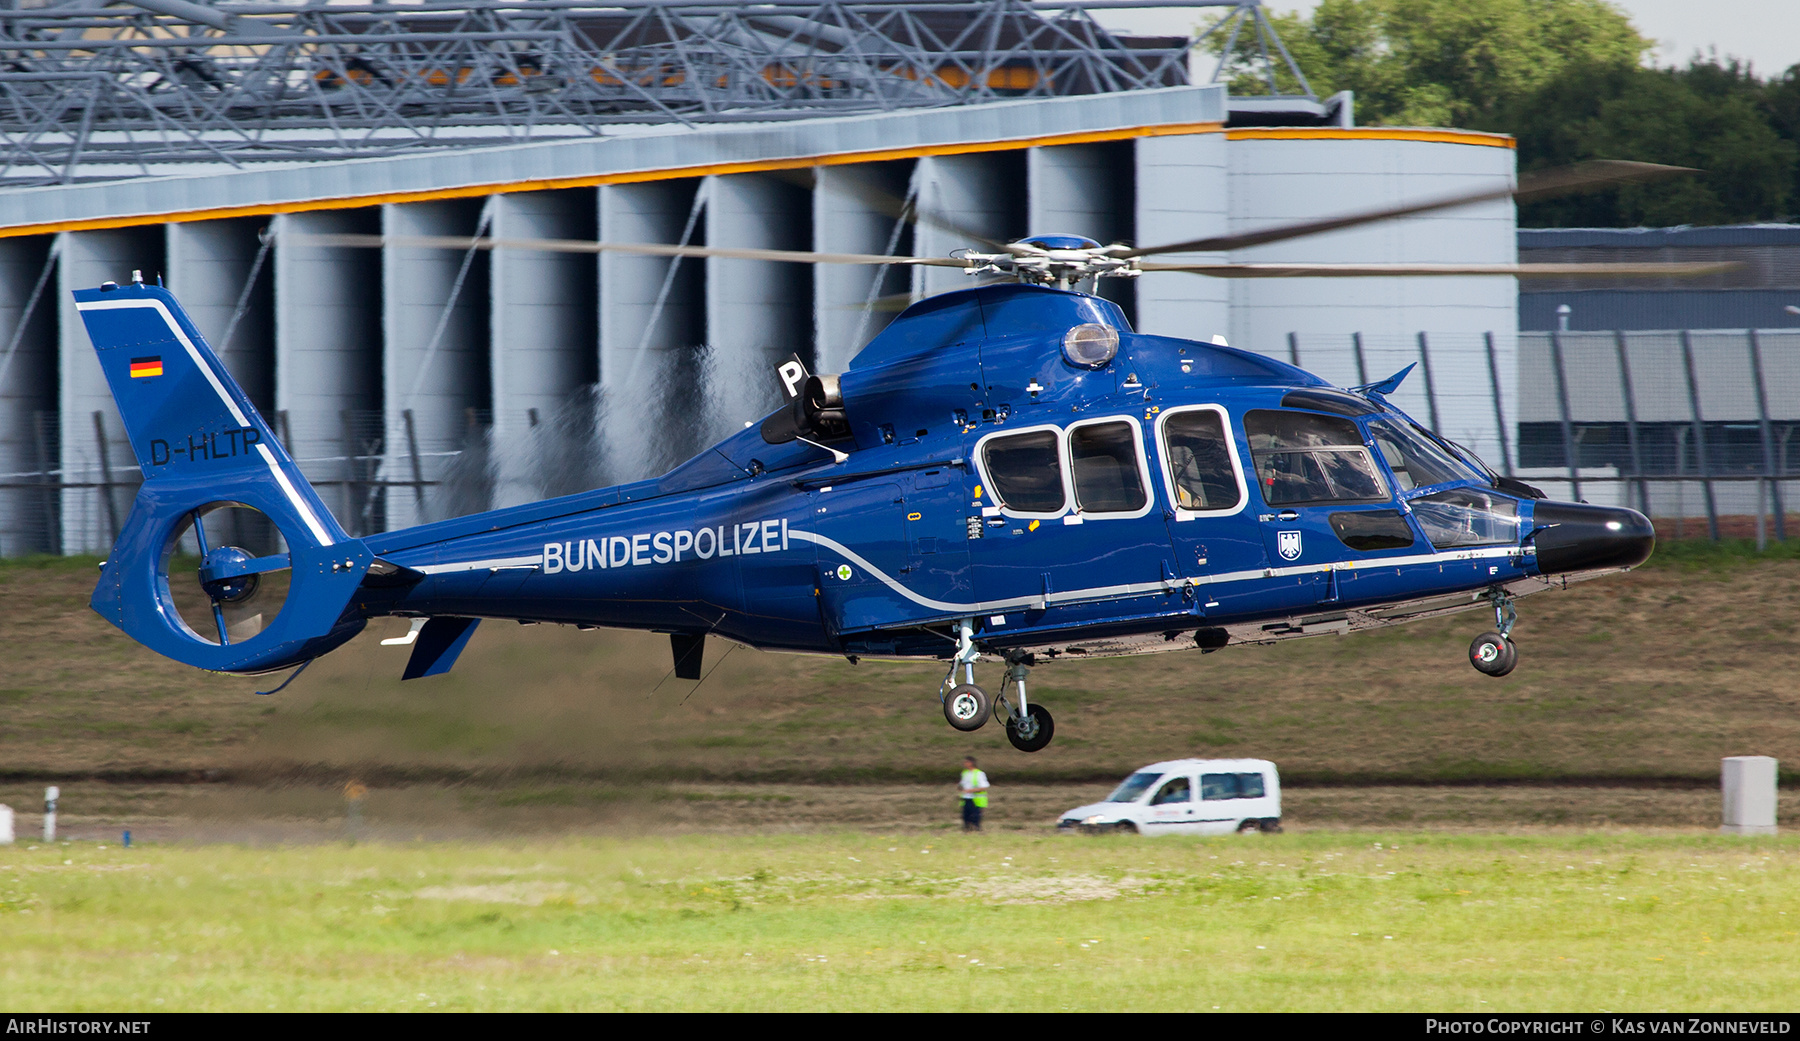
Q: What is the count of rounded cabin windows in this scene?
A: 3